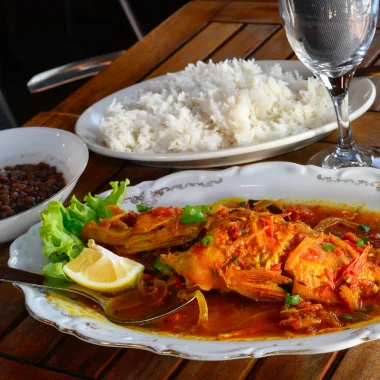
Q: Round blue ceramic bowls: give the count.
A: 0